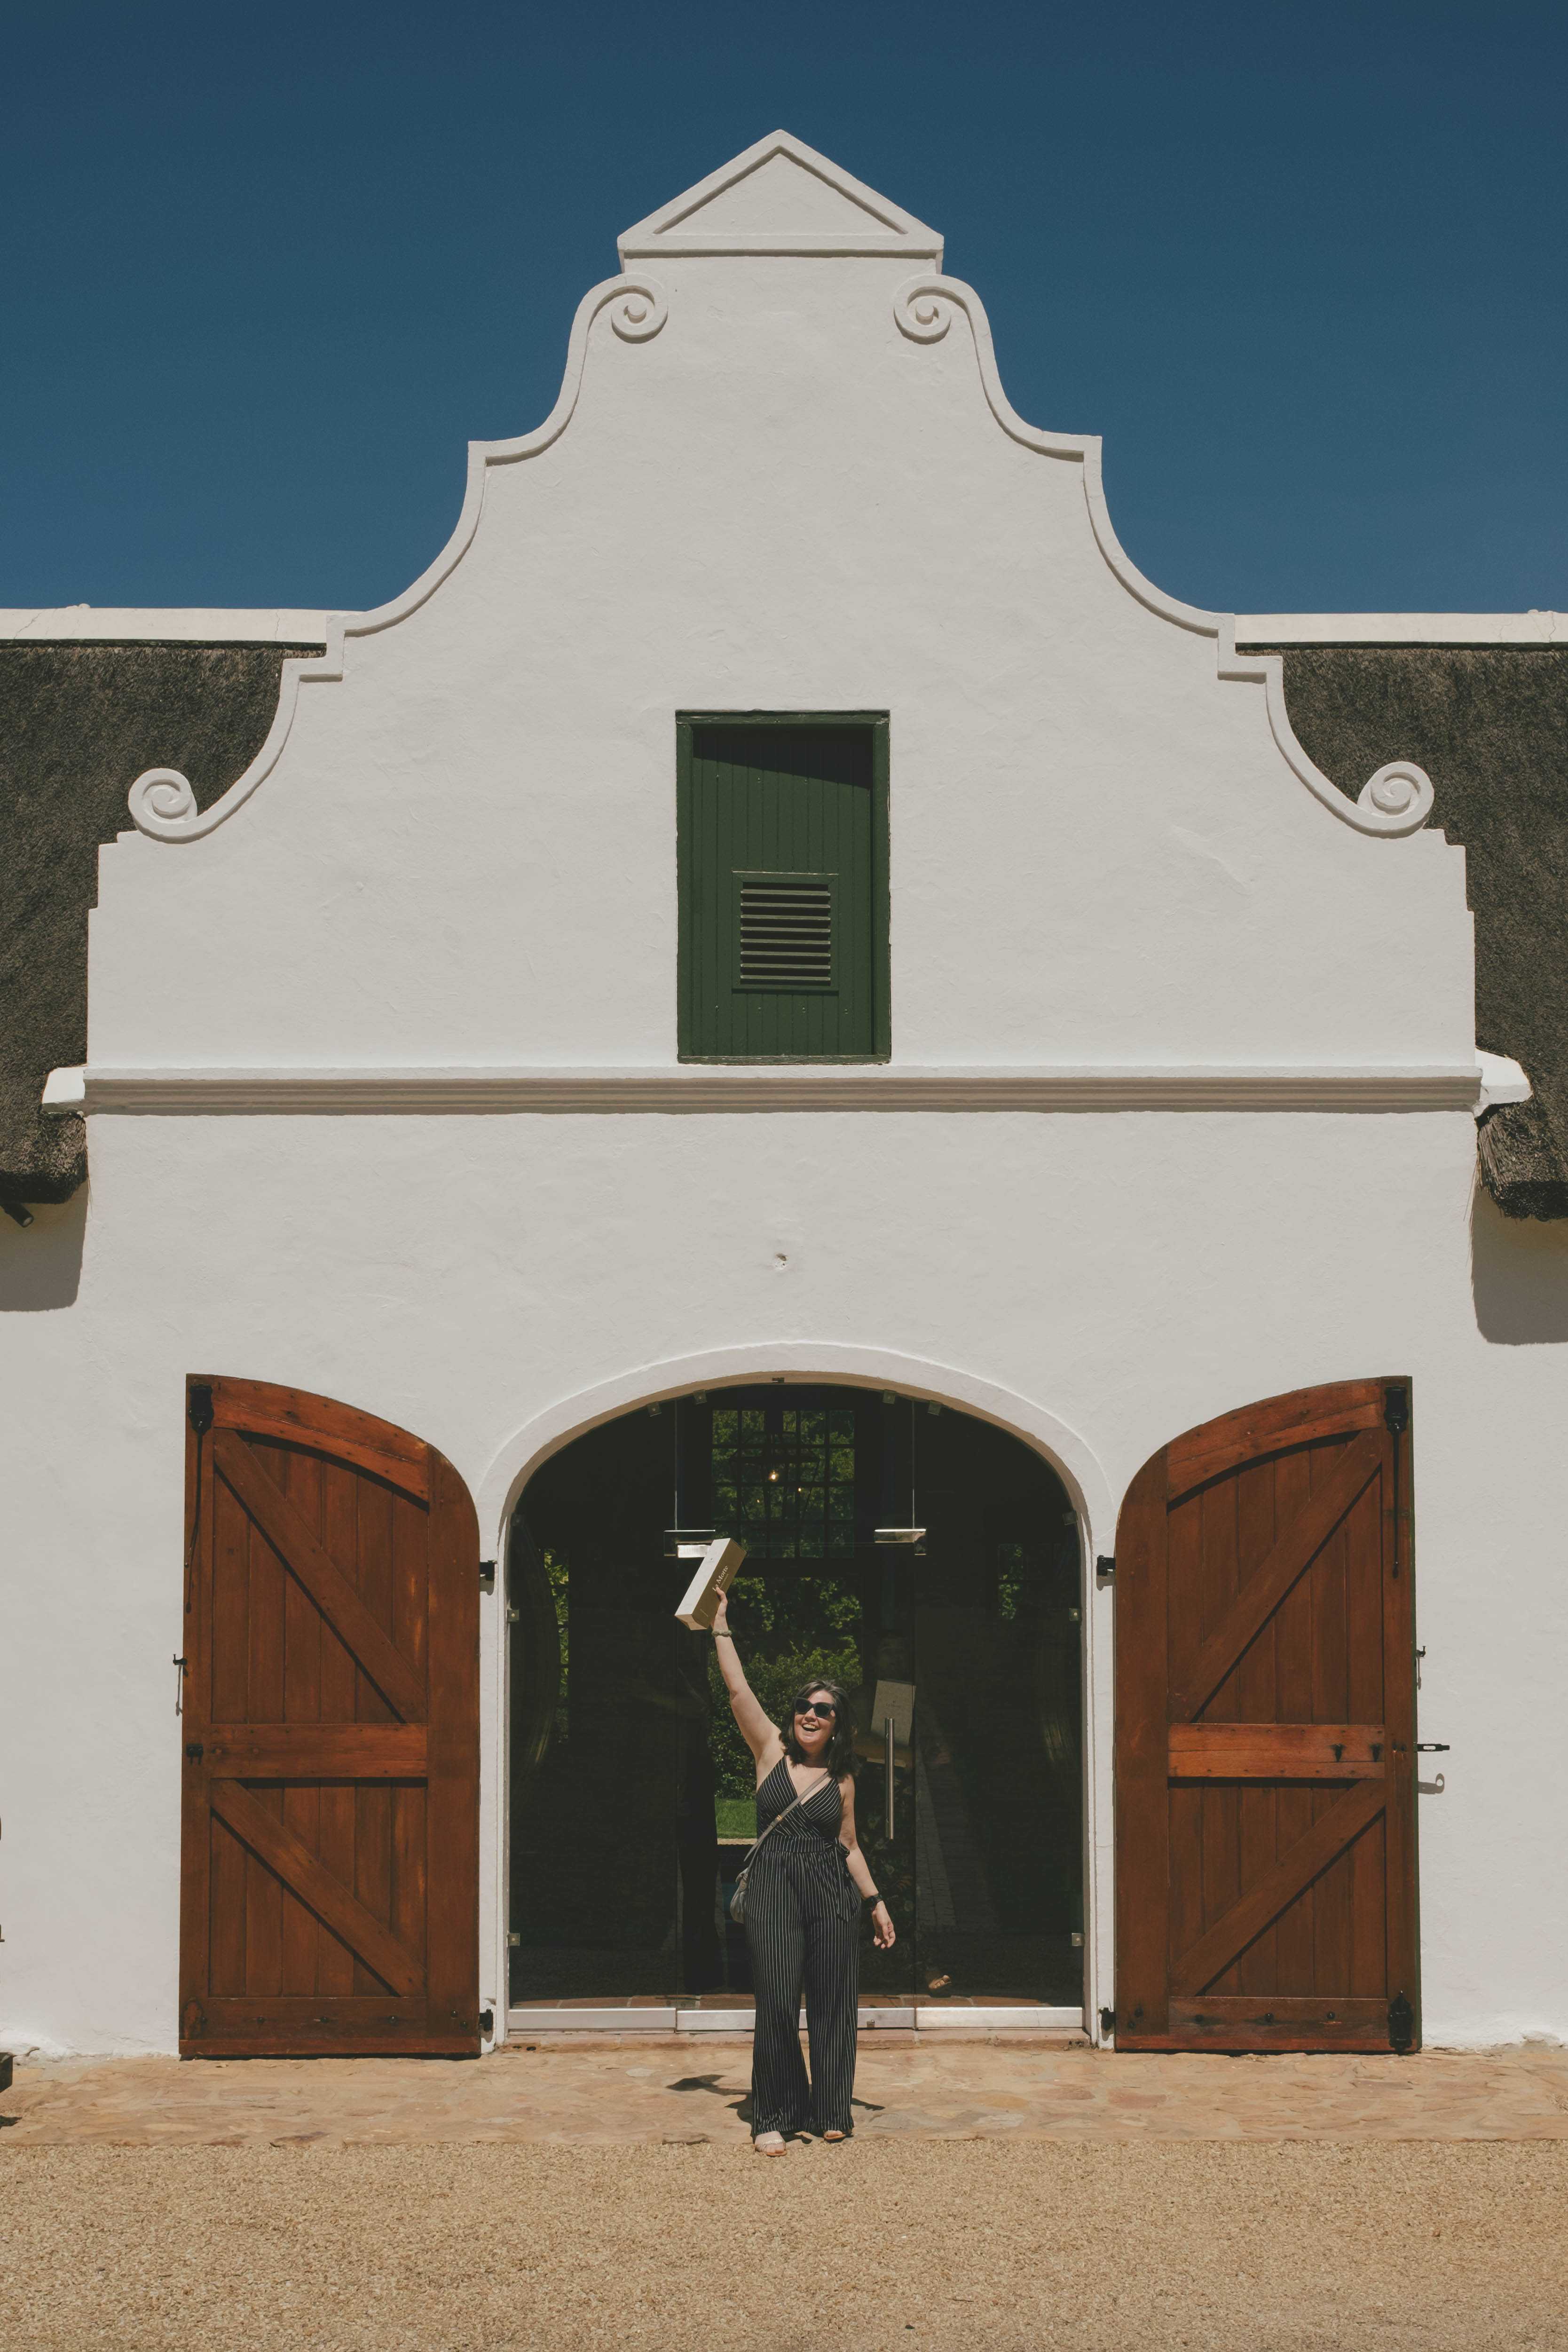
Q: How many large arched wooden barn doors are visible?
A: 2